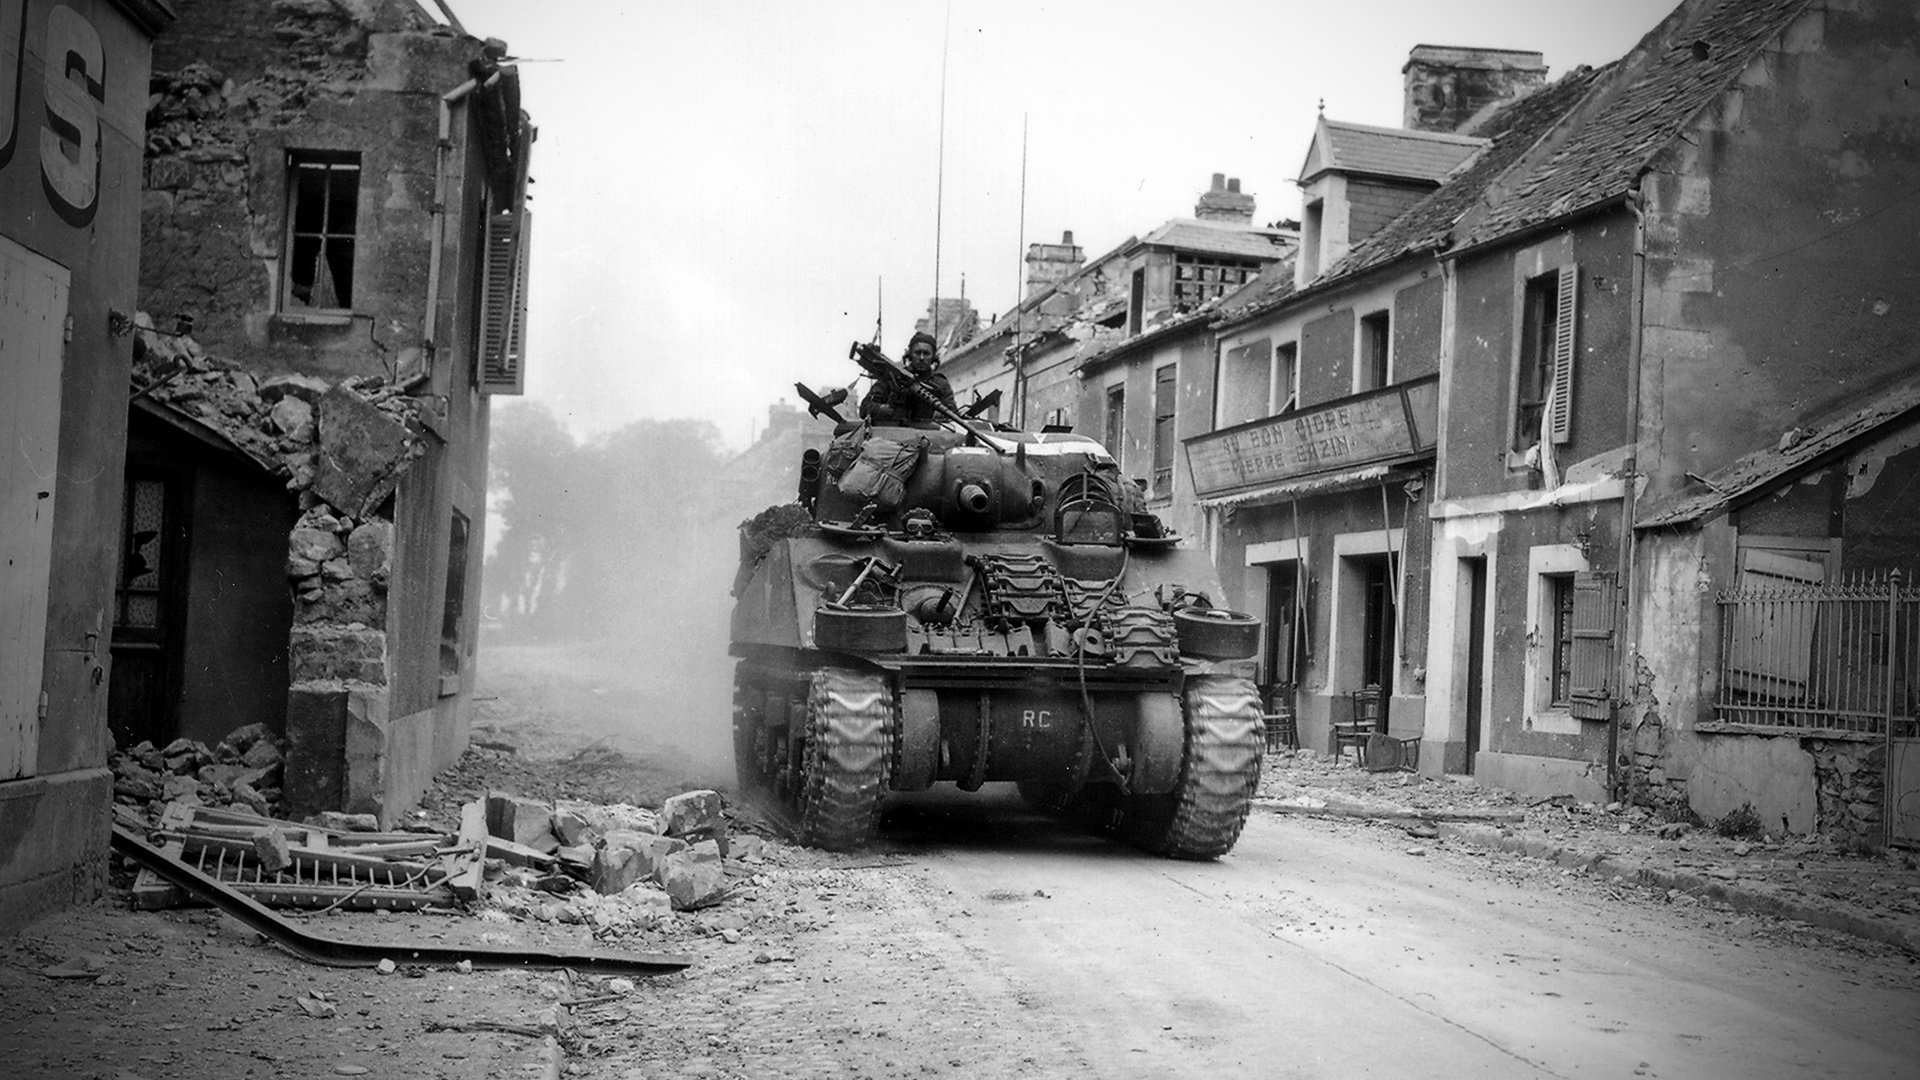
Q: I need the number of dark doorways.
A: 4